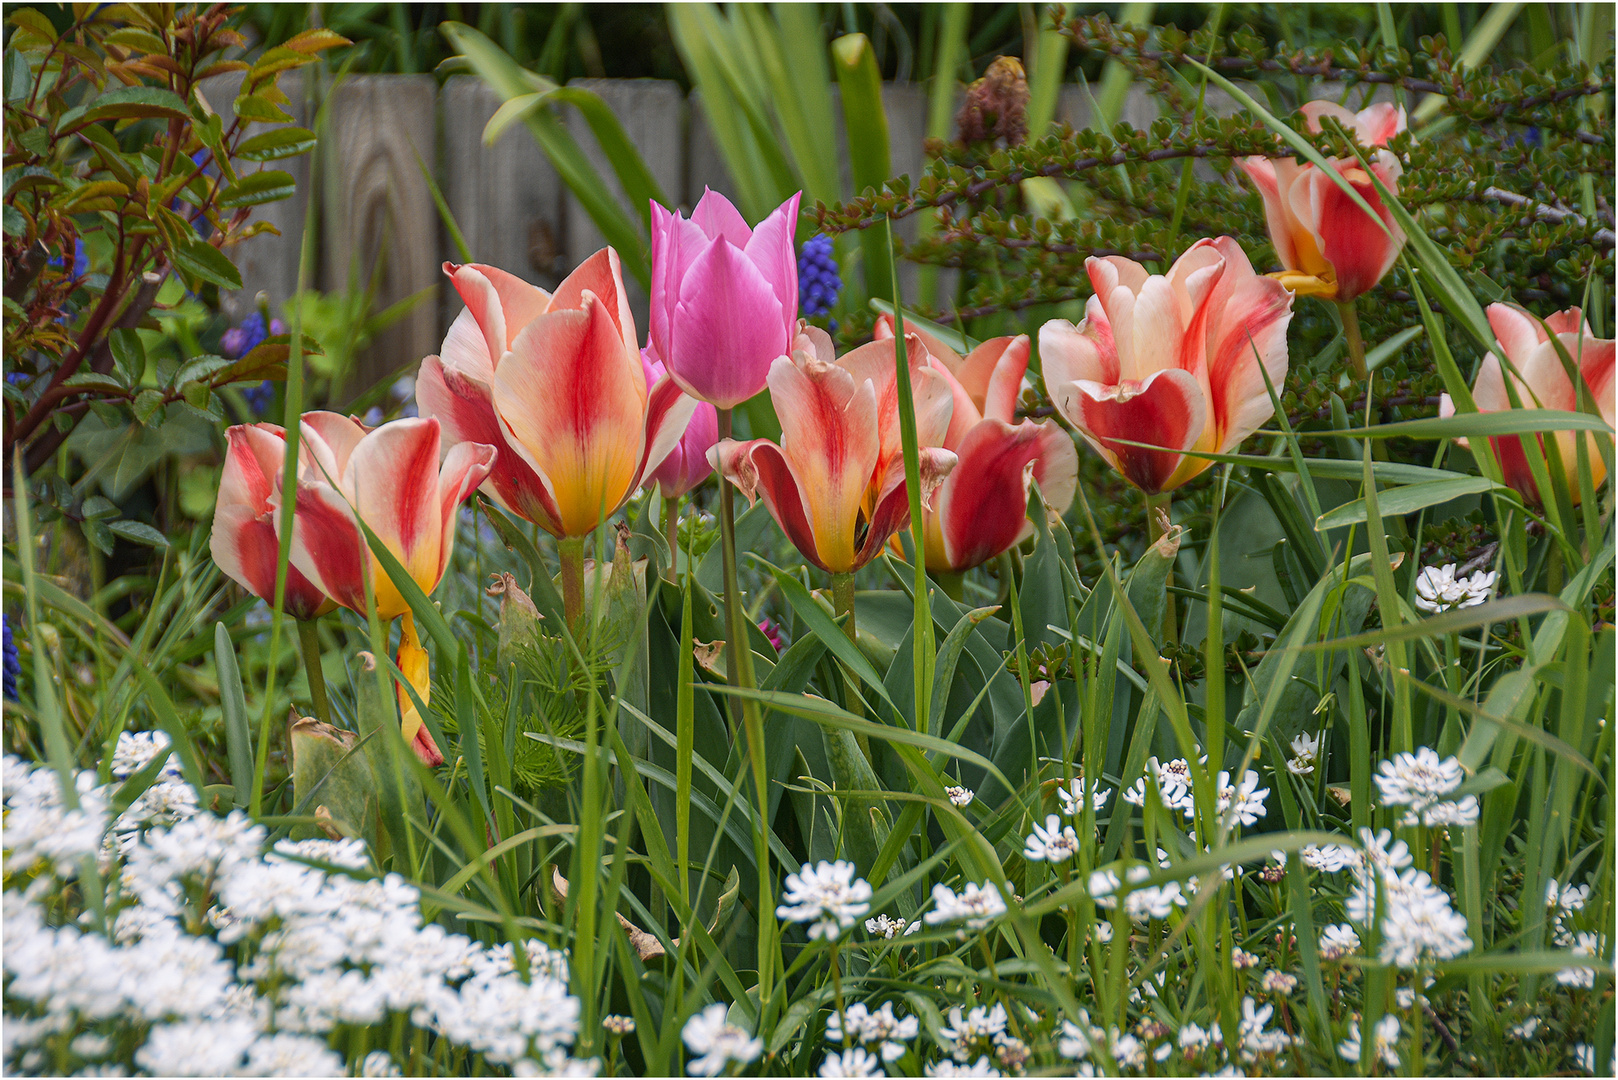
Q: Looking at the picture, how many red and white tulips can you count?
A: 8